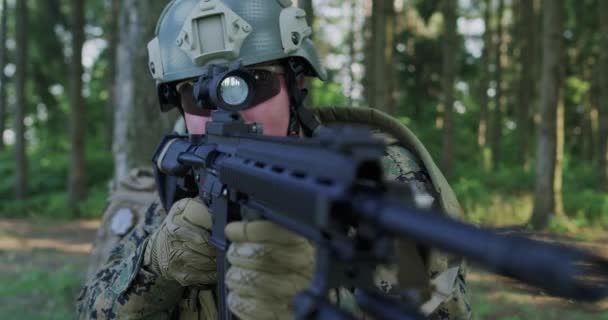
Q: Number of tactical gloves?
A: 2